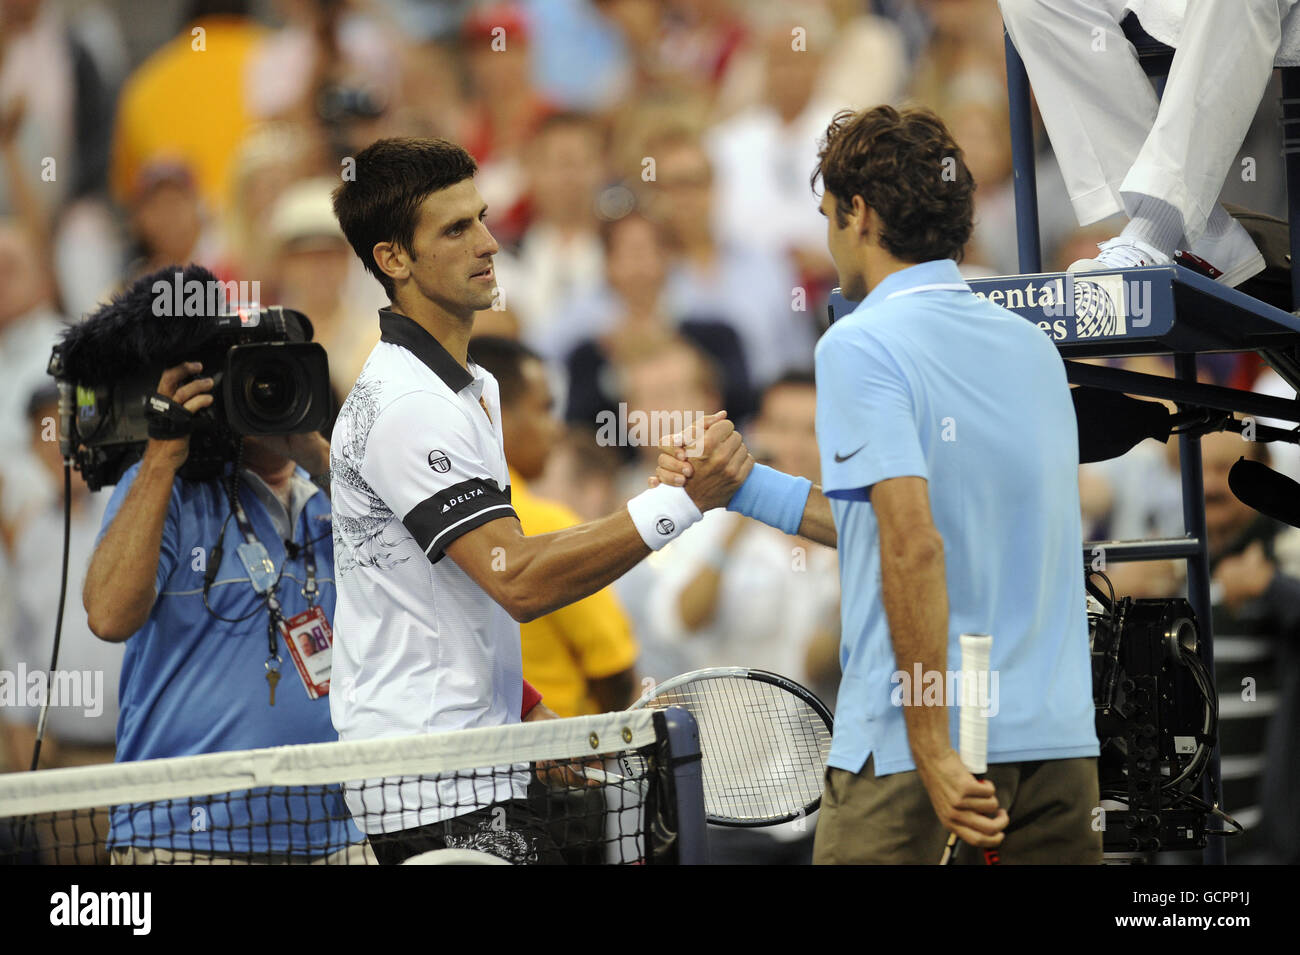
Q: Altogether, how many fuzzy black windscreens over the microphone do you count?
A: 1